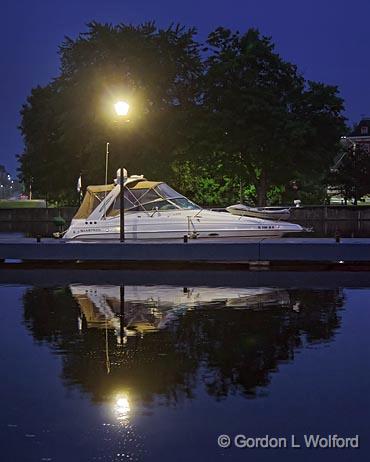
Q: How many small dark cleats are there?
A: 3